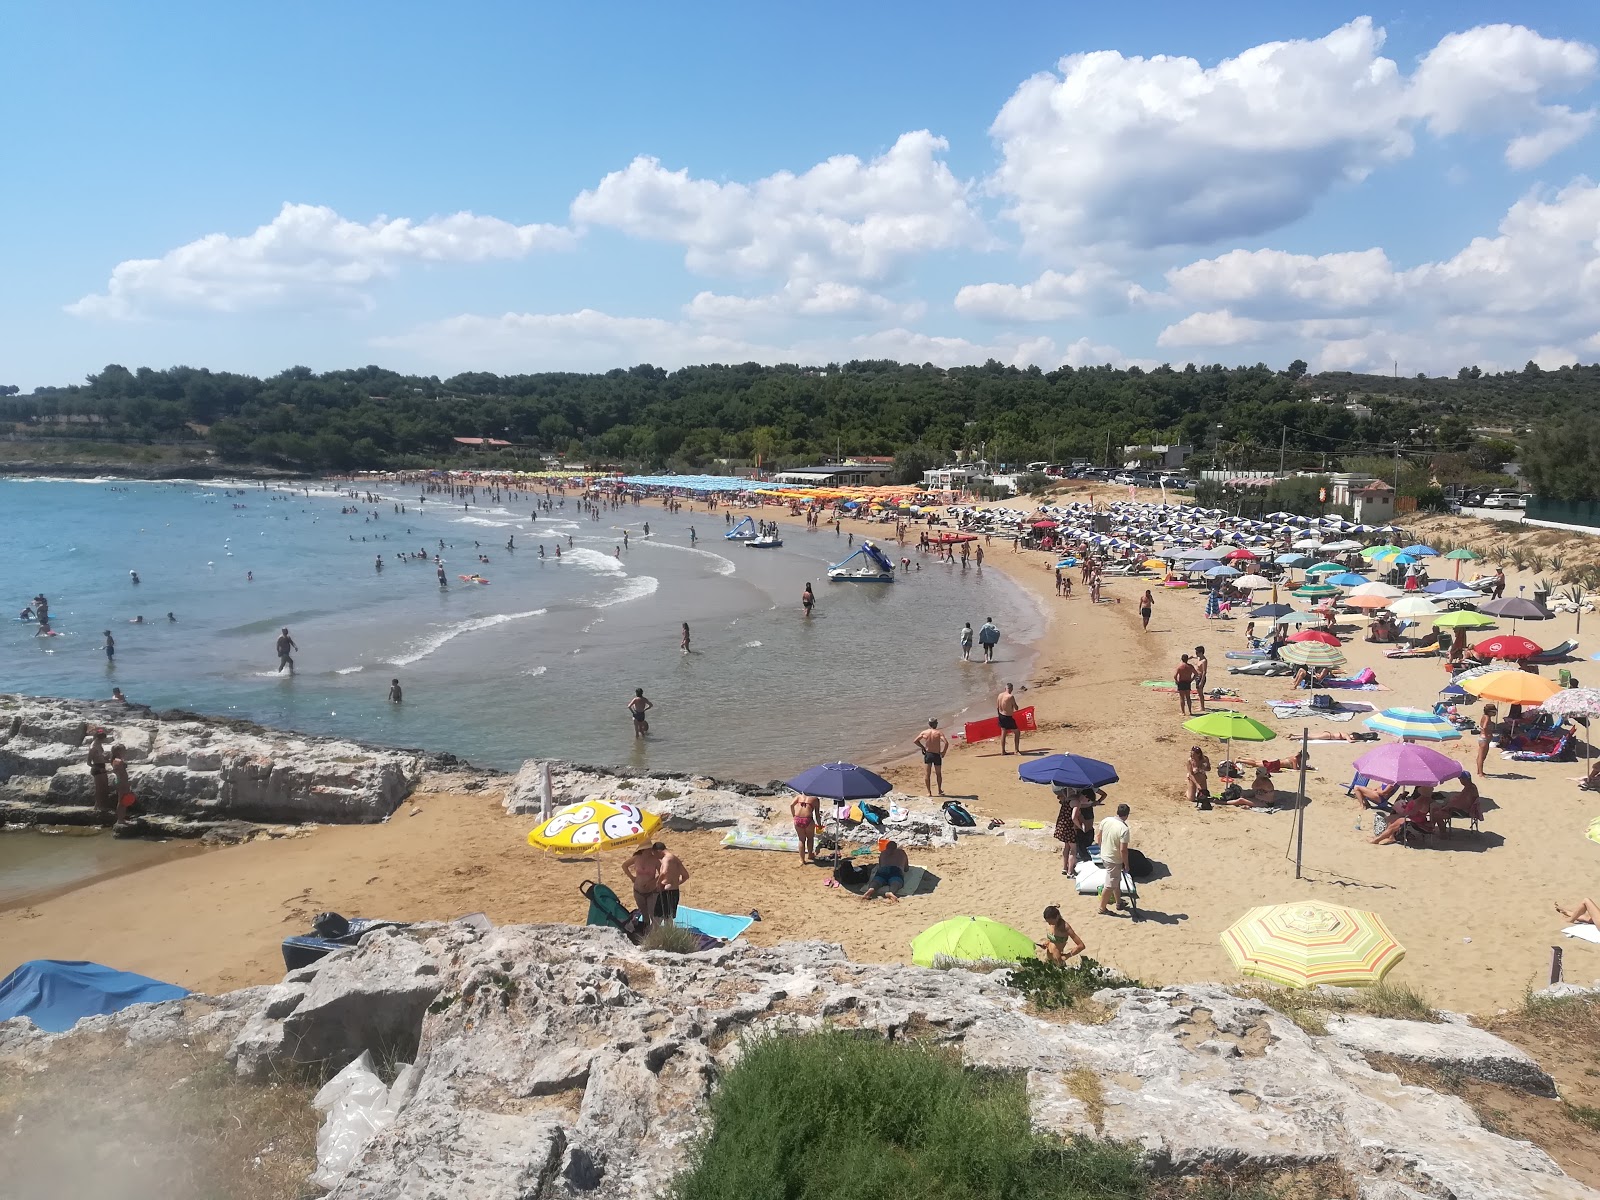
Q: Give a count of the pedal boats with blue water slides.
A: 2